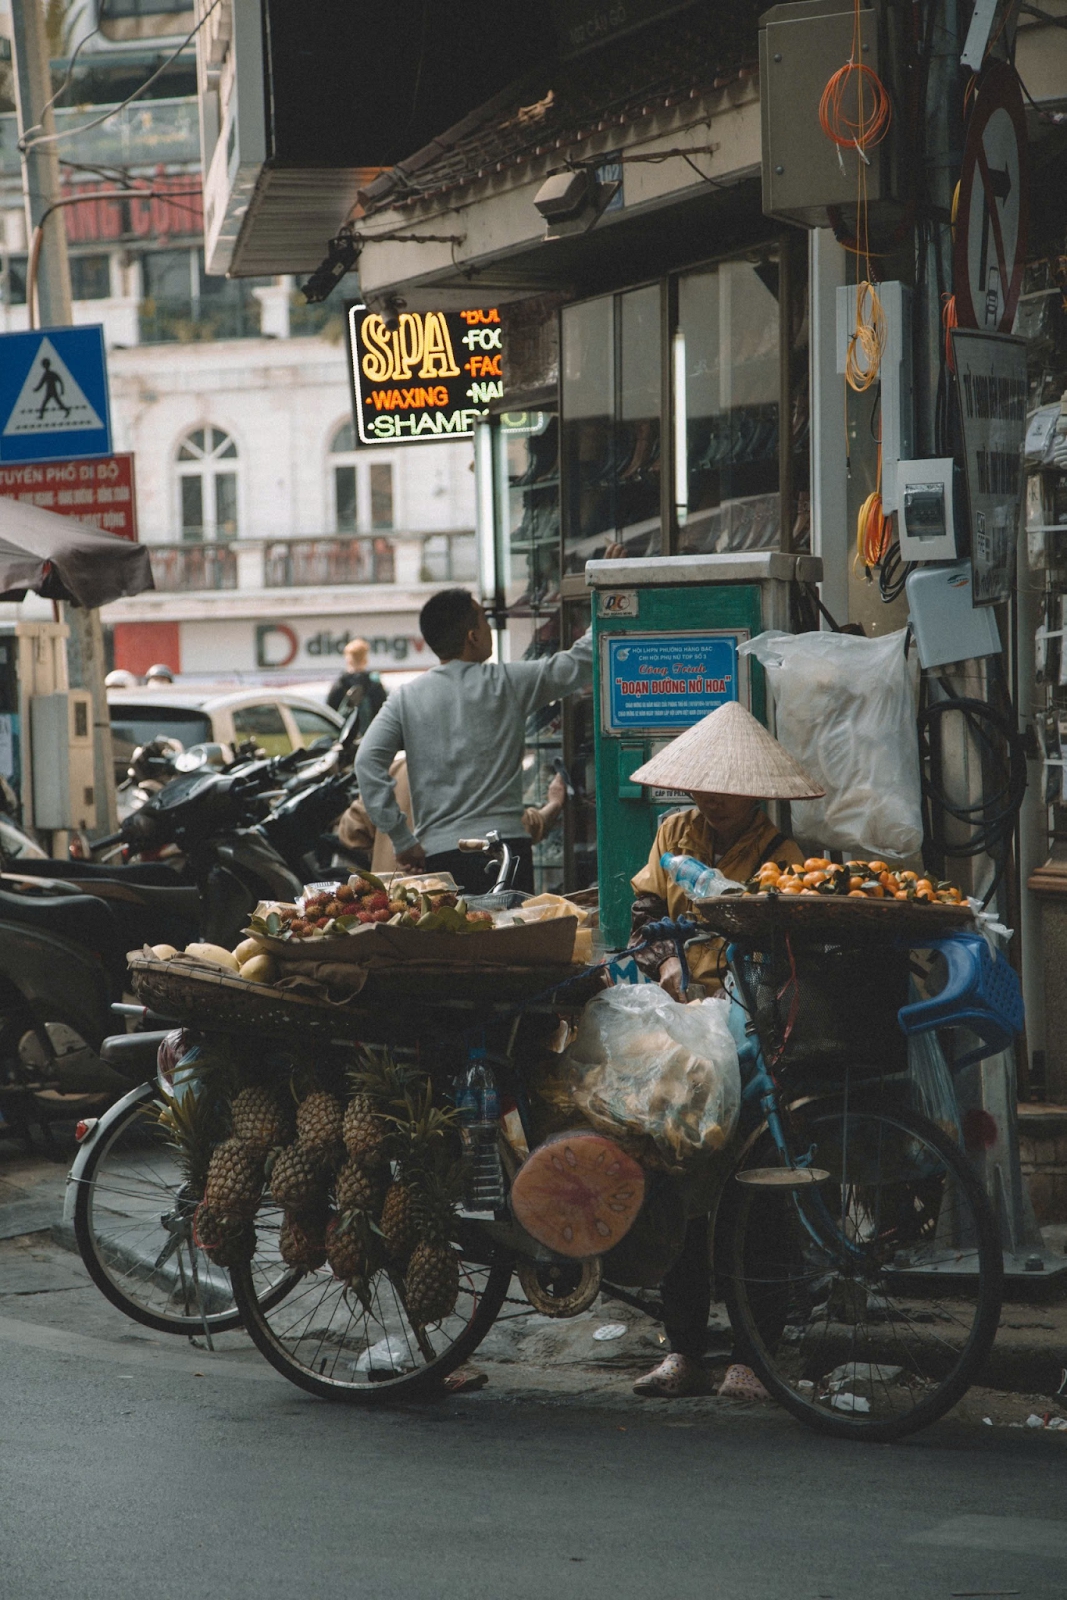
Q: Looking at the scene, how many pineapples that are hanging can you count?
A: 11